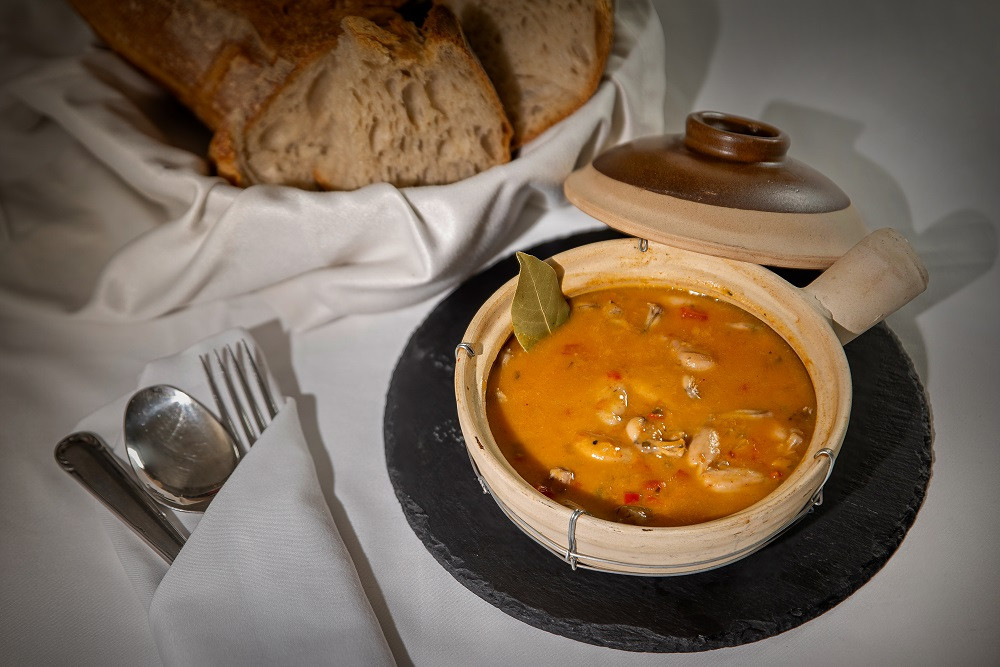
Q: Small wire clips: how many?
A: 4